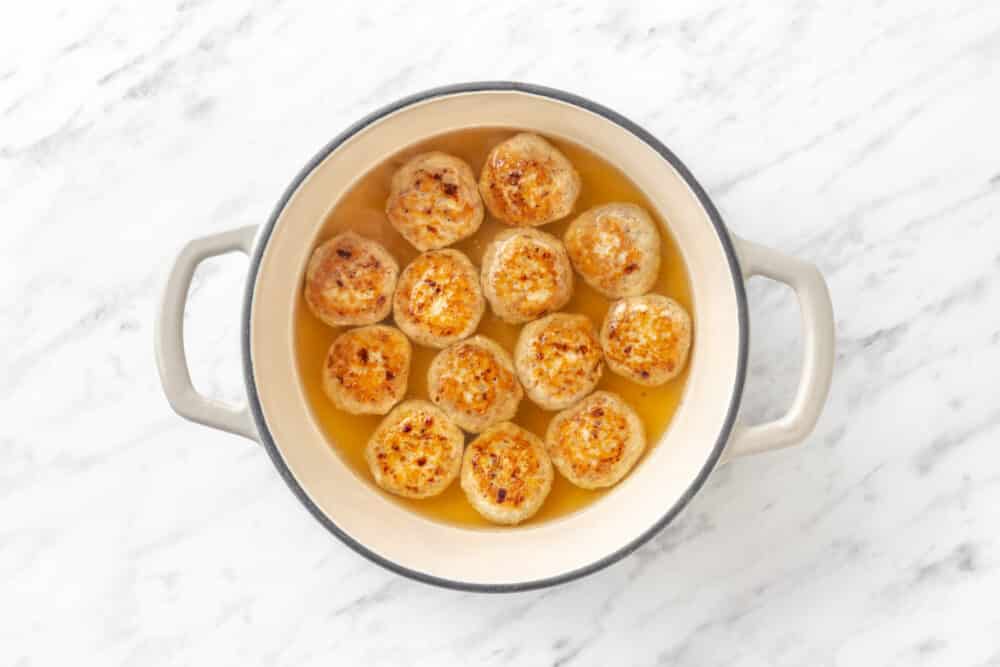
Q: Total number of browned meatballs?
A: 13